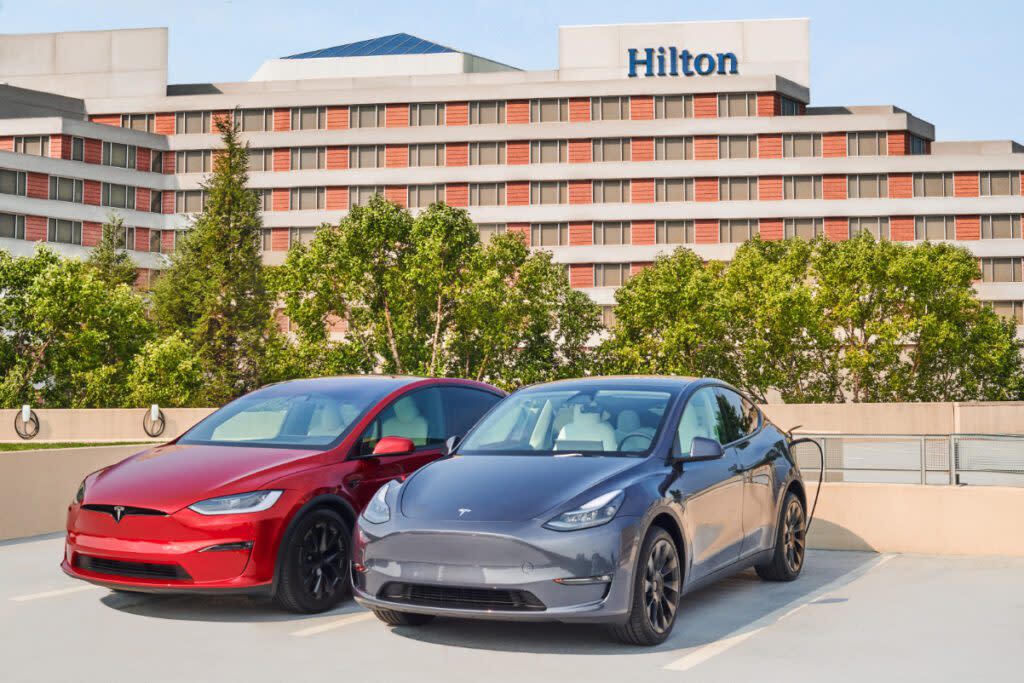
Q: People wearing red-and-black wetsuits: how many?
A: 0